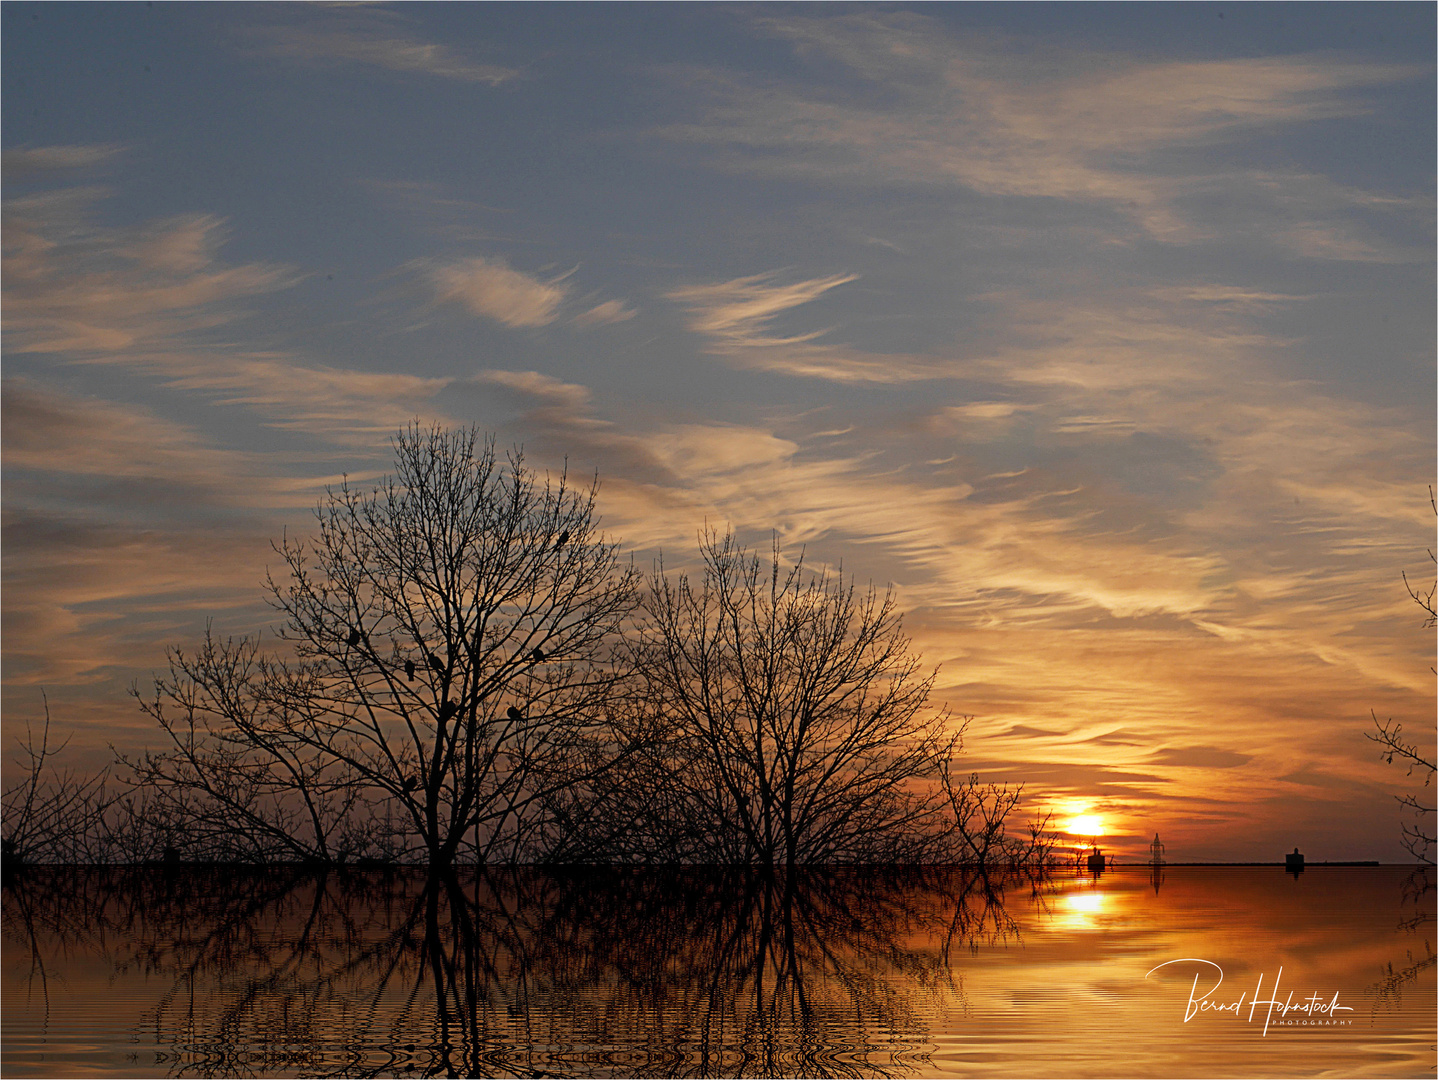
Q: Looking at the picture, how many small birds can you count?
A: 8